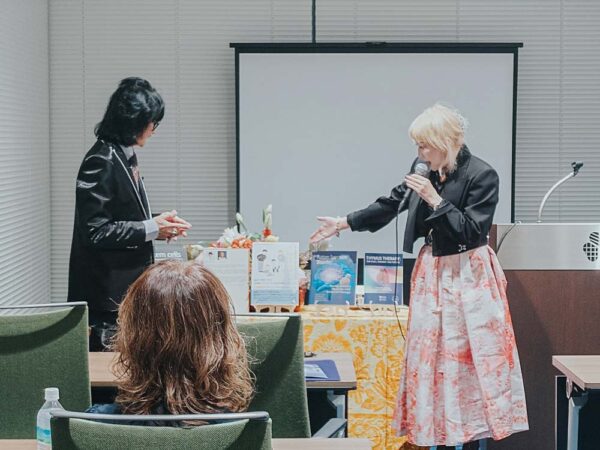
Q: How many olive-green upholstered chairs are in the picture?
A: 3